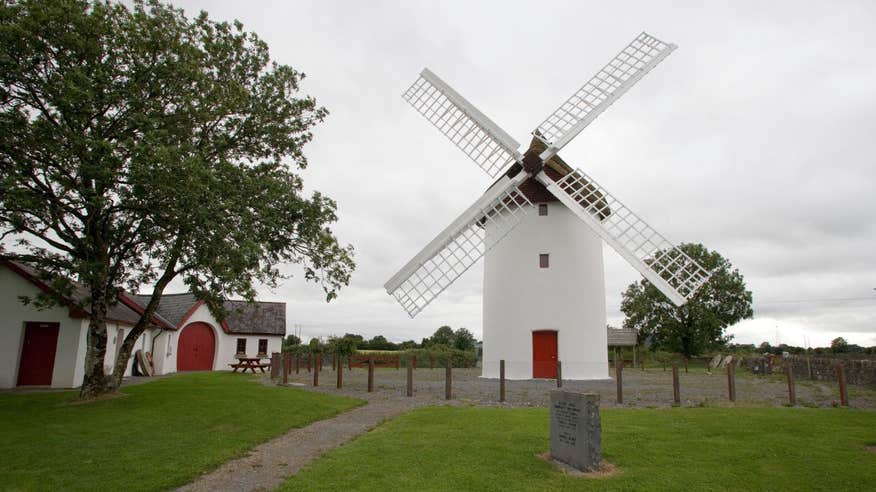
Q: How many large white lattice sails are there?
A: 4